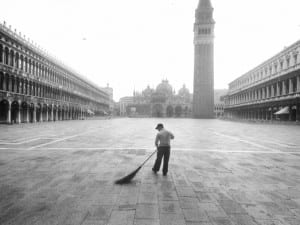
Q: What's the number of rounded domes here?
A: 3